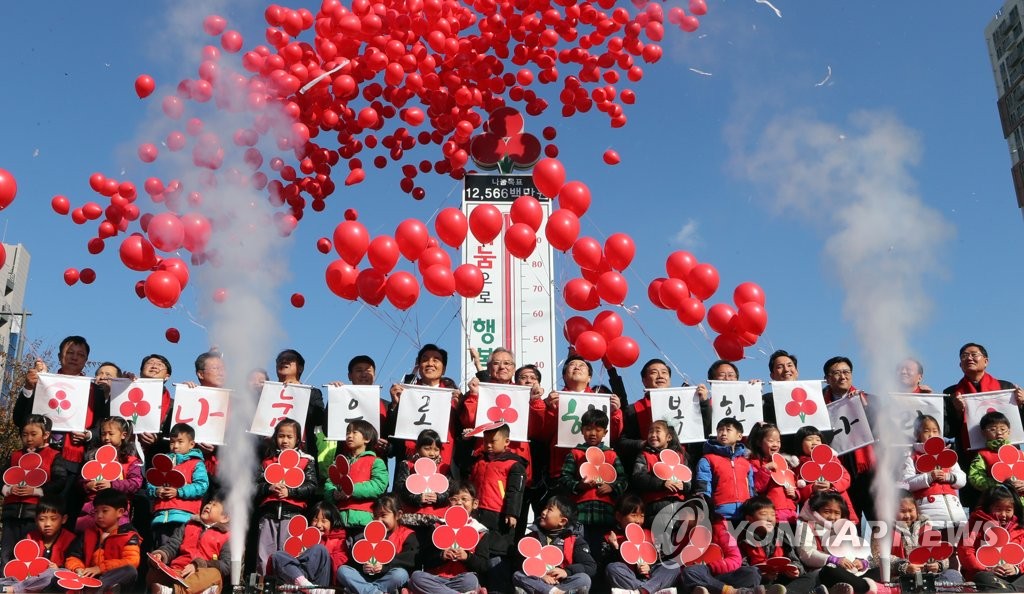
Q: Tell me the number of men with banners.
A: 14